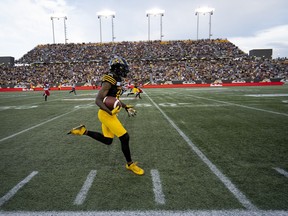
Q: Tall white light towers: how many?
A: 4